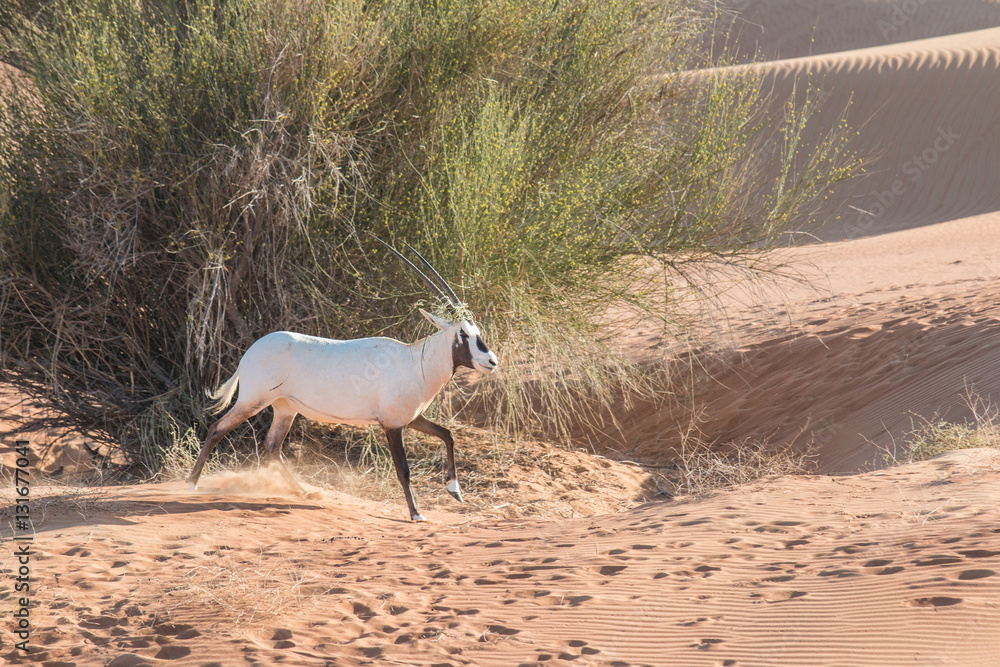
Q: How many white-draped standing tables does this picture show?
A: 0